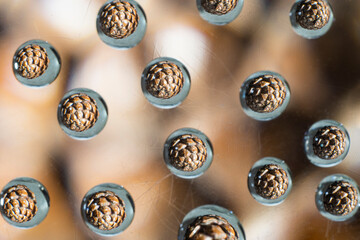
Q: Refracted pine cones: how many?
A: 14